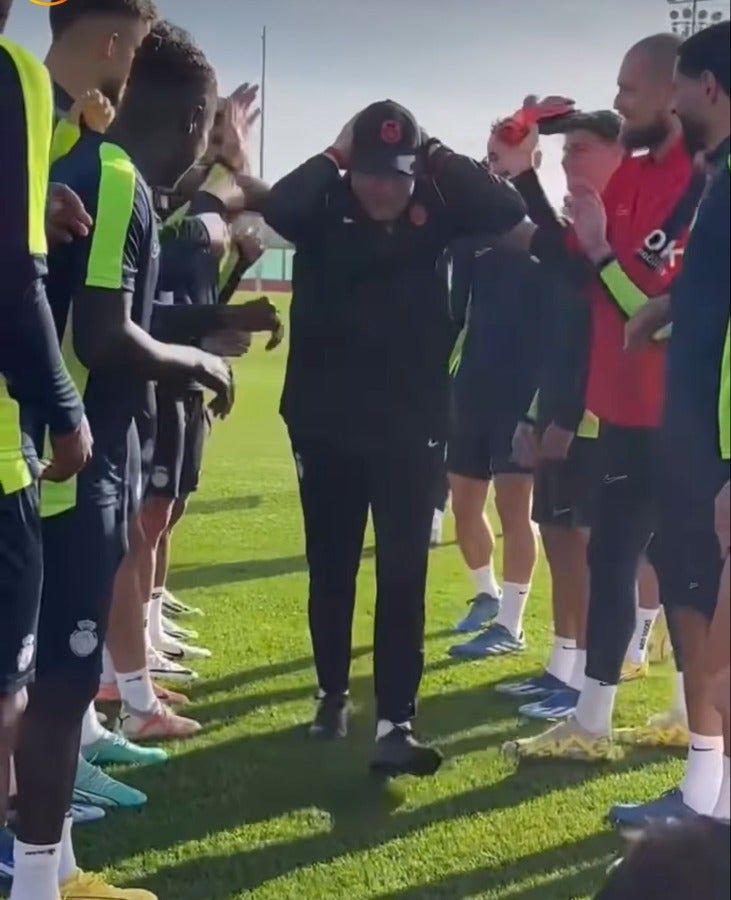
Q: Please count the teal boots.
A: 2